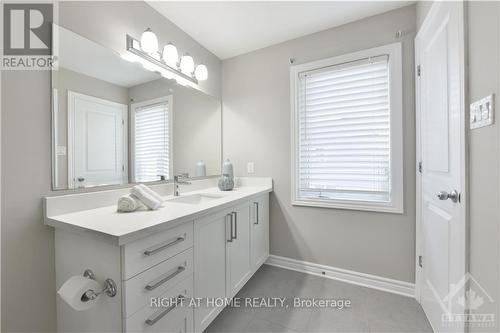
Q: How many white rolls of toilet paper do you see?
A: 1